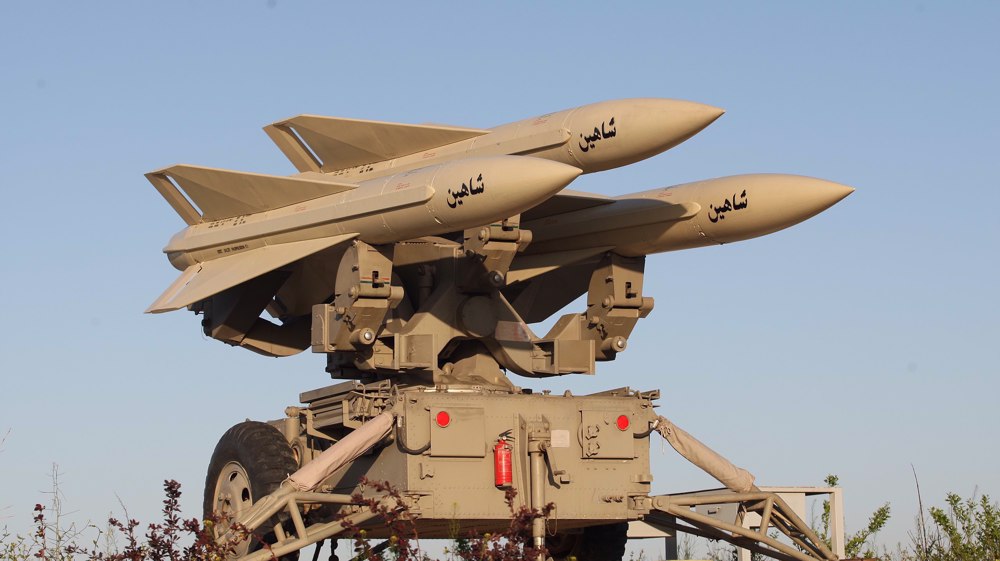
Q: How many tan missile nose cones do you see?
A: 3